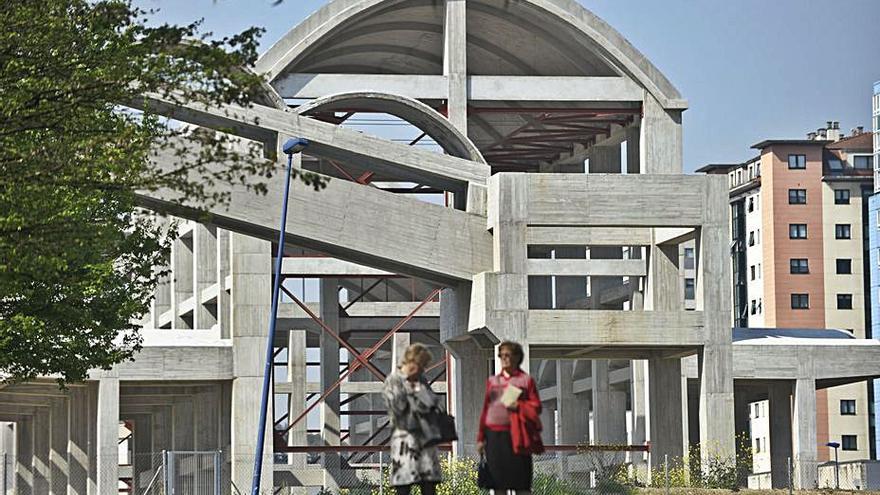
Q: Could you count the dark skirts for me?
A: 1